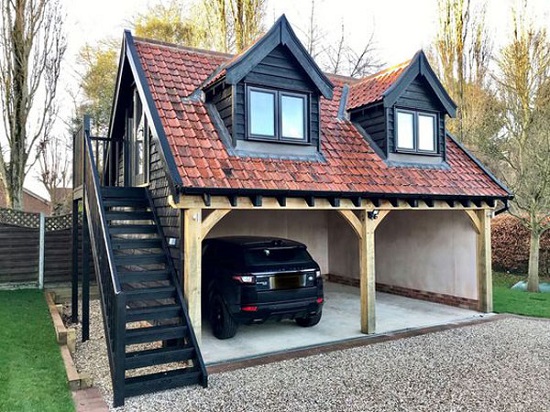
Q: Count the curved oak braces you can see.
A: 4